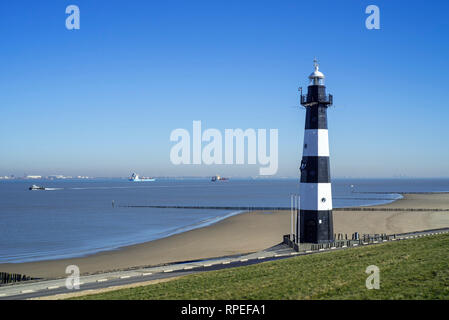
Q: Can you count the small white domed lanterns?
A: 1